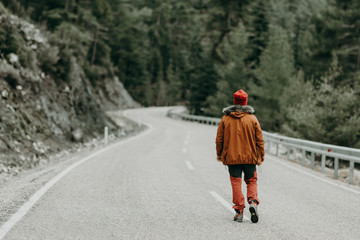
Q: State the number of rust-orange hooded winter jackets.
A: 1